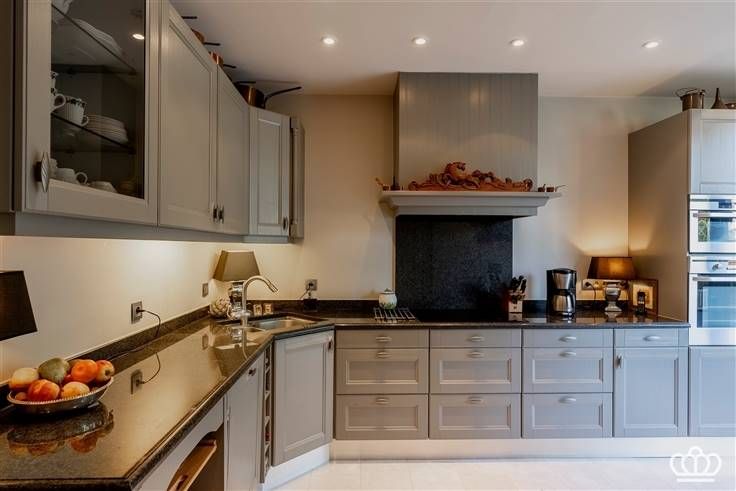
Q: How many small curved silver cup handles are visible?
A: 10